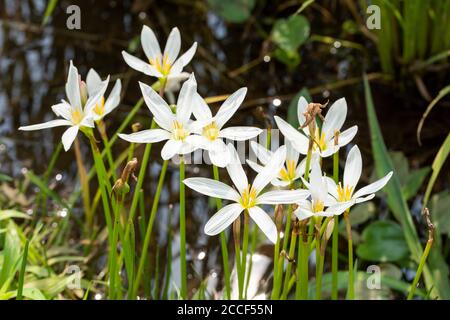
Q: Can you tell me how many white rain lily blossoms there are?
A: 10